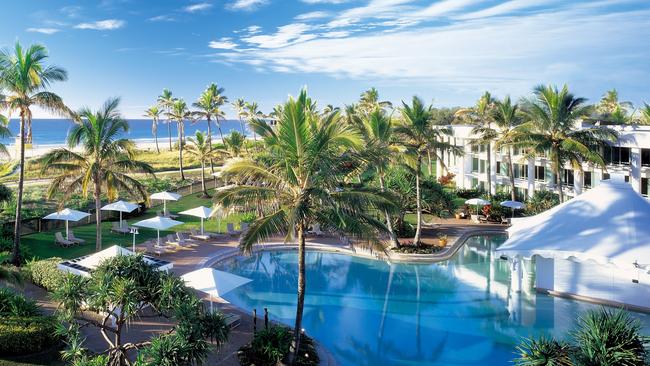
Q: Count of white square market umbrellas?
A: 6